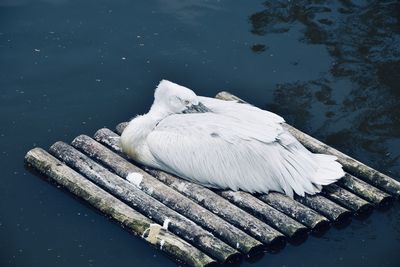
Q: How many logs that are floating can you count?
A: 10